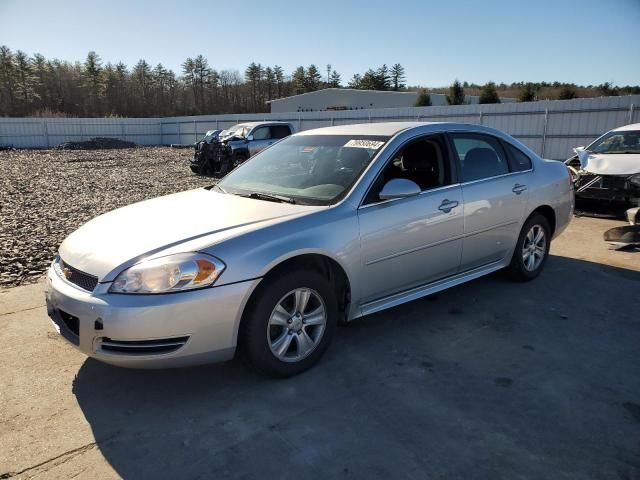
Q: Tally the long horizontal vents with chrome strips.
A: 1